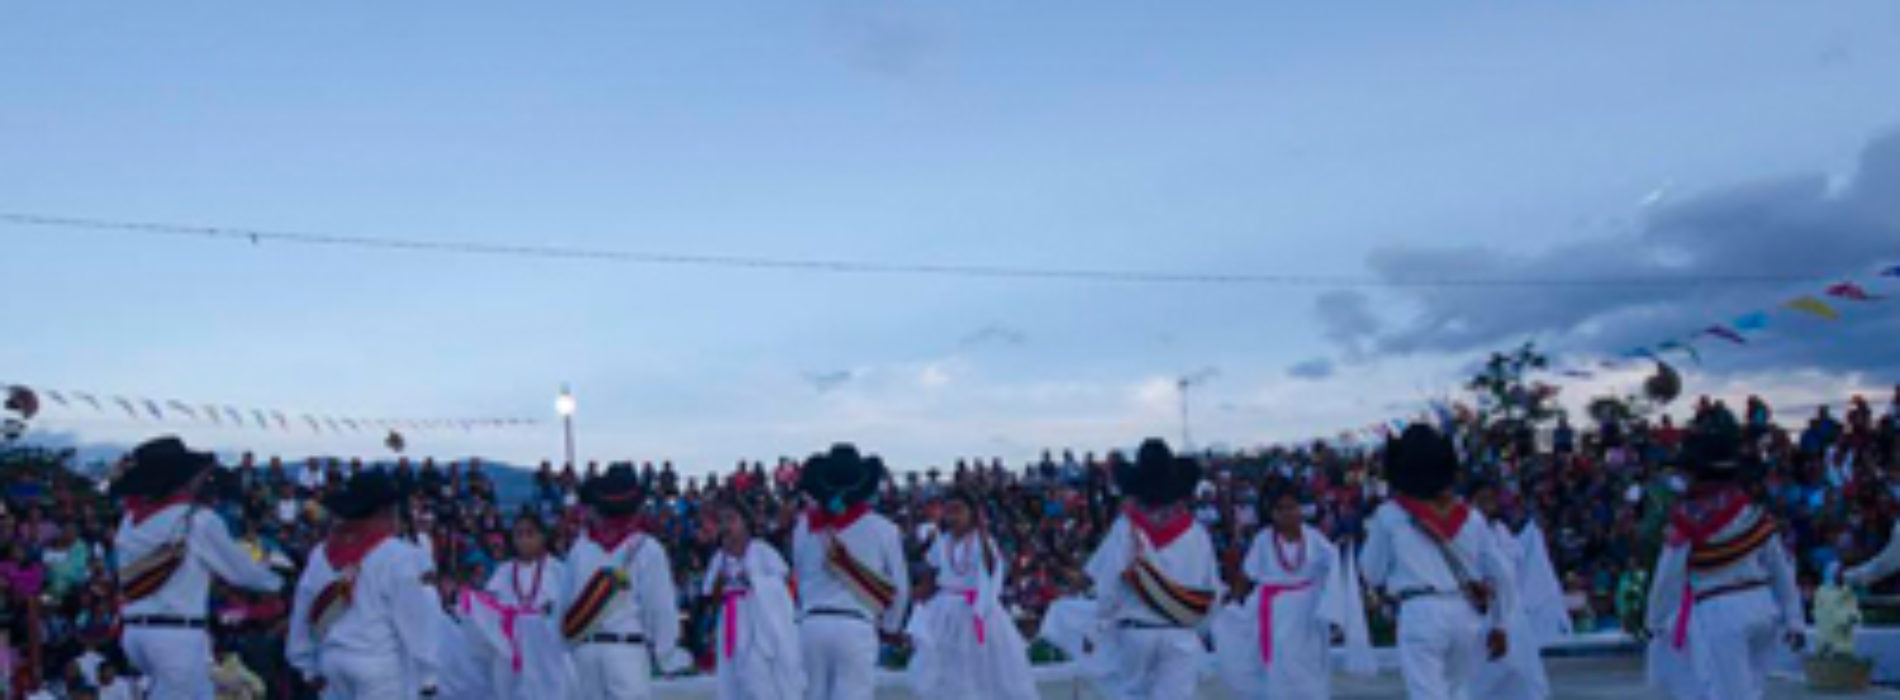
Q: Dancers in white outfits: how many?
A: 12